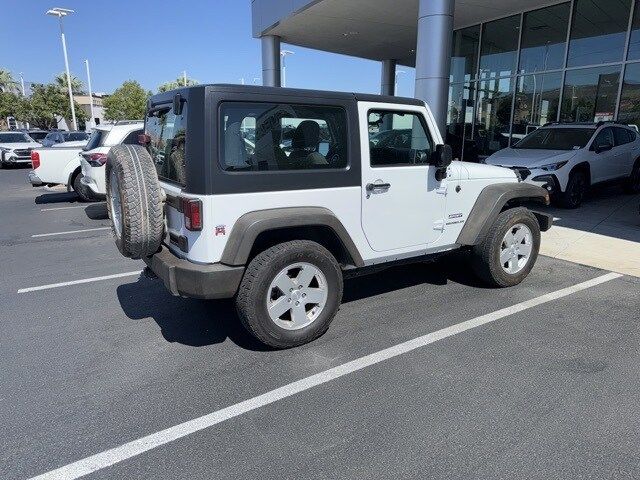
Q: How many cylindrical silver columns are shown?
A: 3